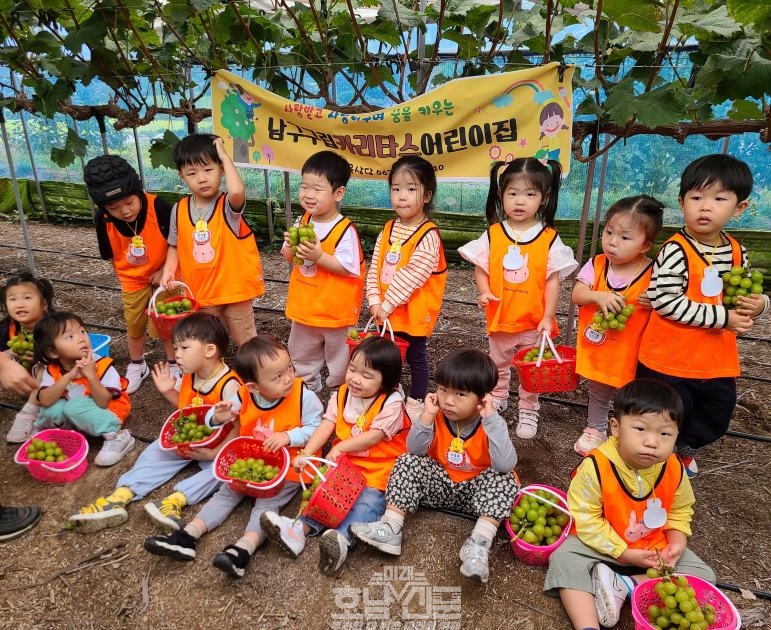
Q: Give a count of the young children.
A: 14